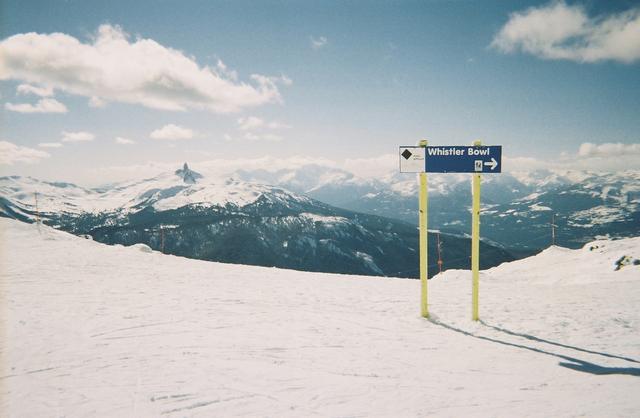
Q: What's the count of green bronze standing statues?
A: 0